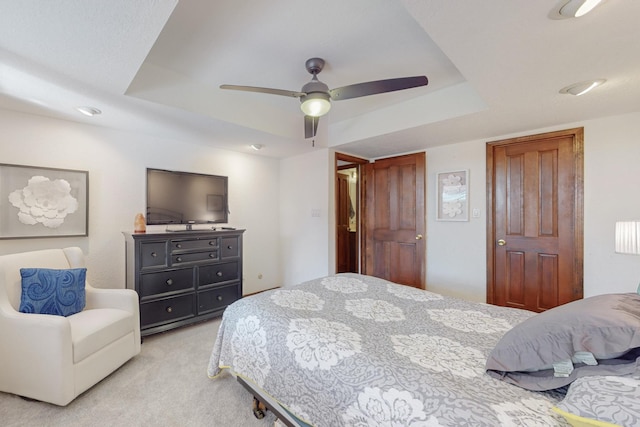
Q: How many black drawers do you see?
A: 8